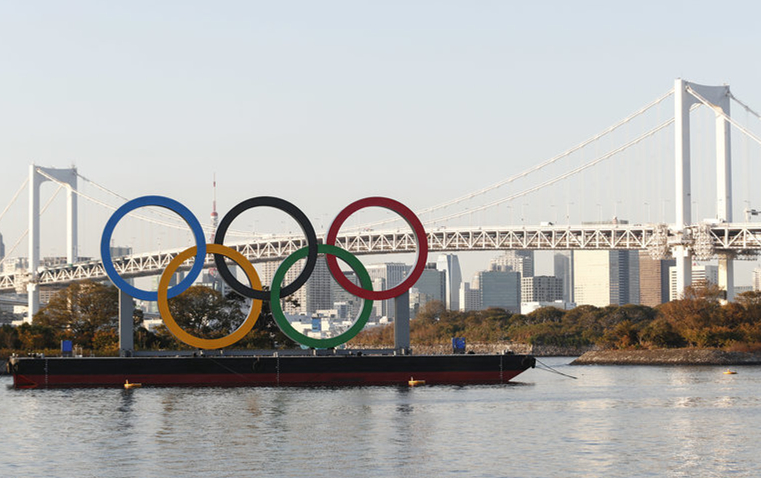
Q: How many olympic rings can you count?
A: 5